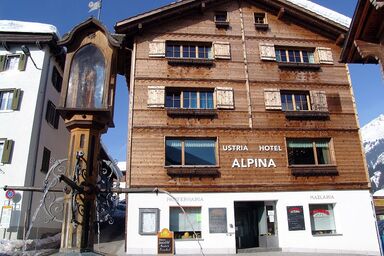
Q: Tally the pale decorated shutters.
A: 8